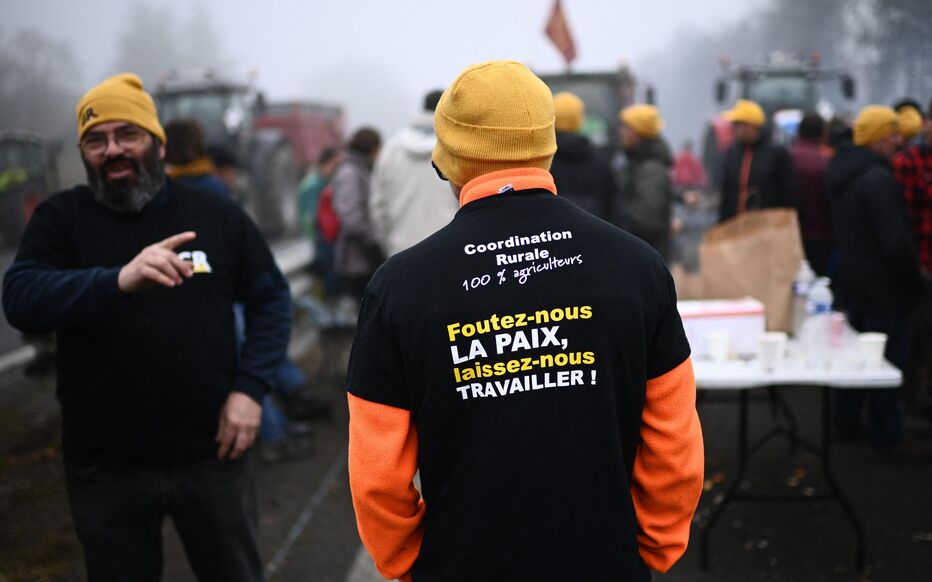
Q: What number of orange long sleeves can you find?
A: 2